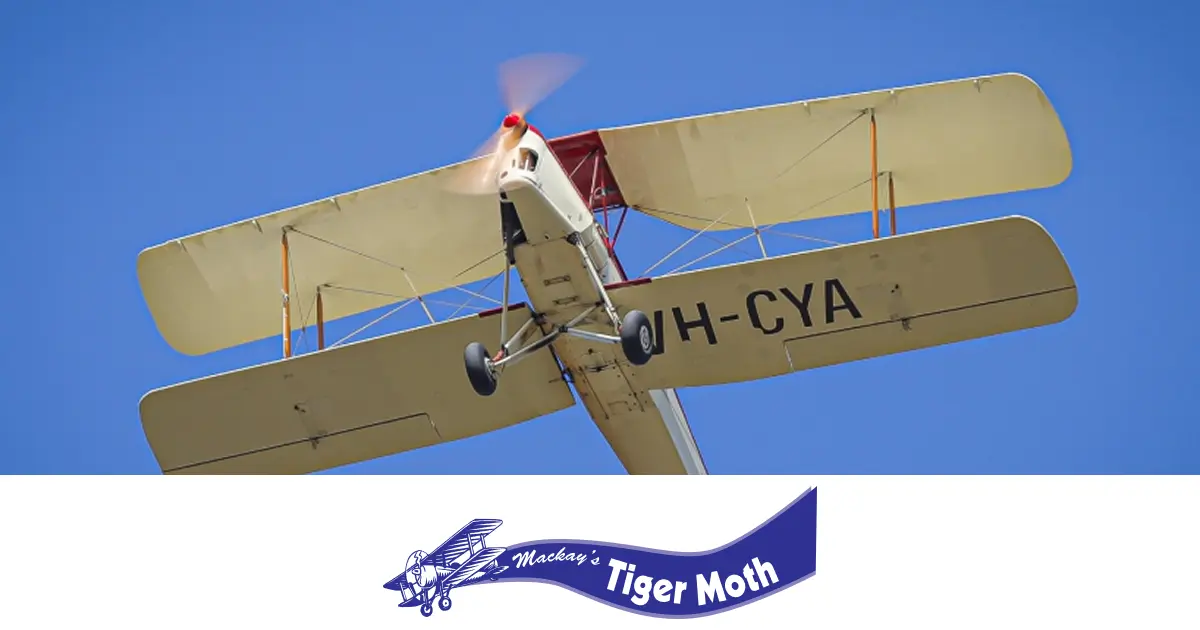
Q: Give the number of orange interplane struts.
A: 4